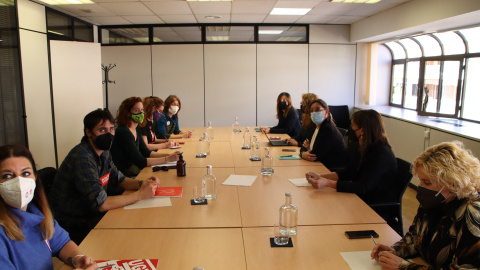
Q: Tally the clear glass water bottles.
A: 8